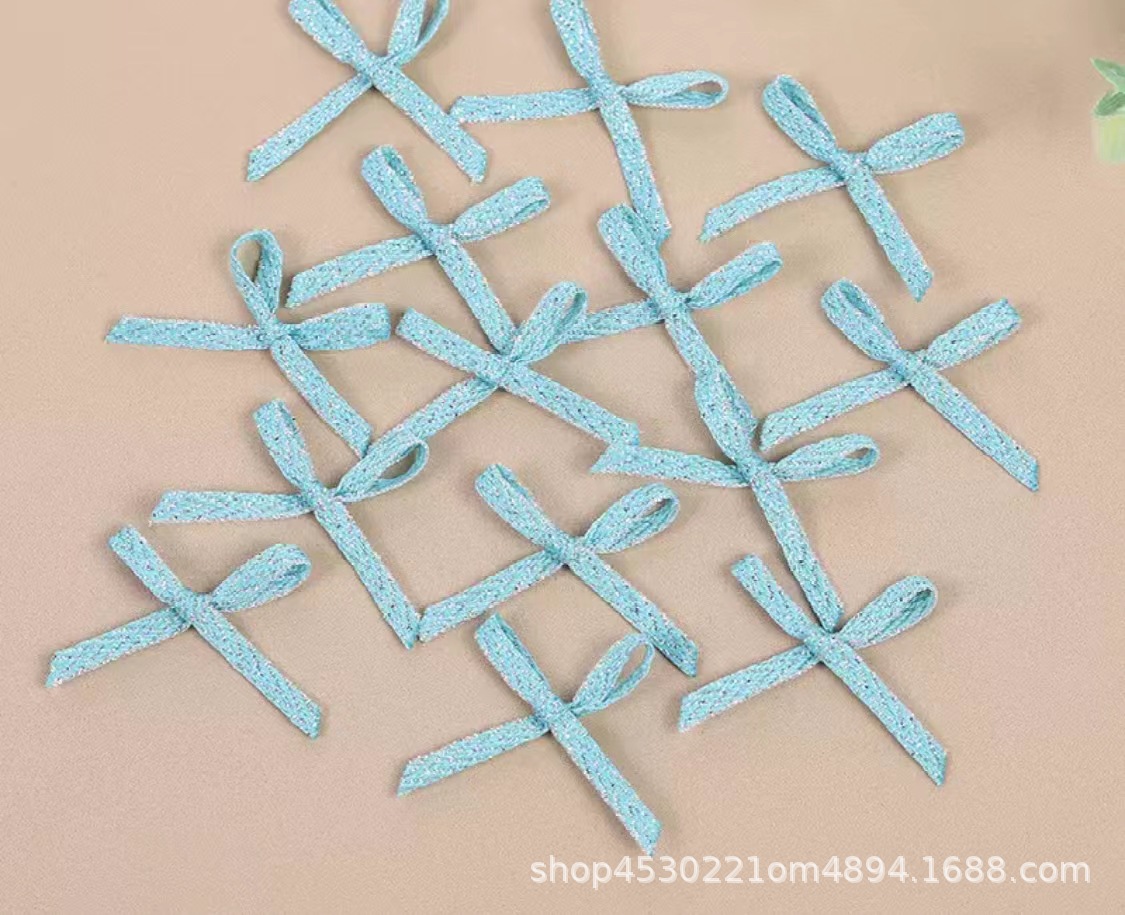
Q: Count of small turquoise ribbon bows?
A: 14